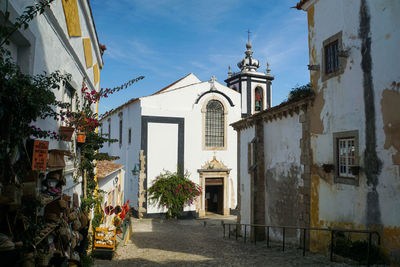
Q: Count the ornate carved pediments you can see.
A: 1